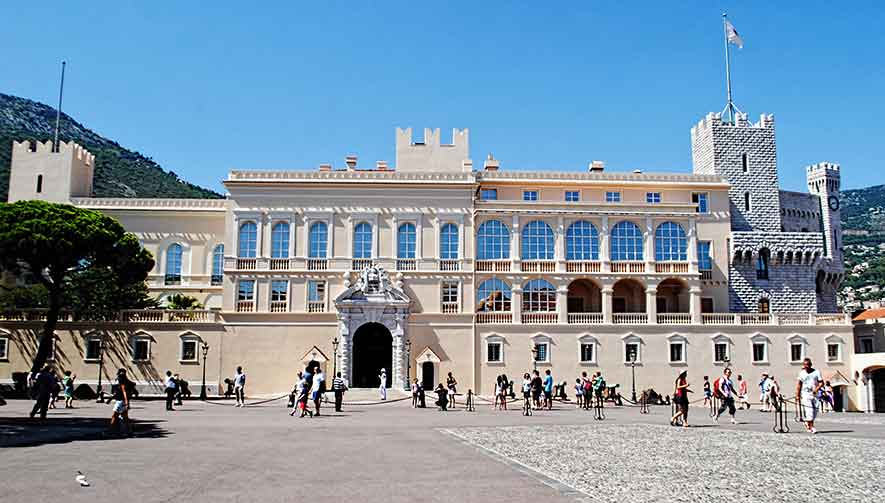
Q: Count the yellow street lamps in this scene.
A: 0